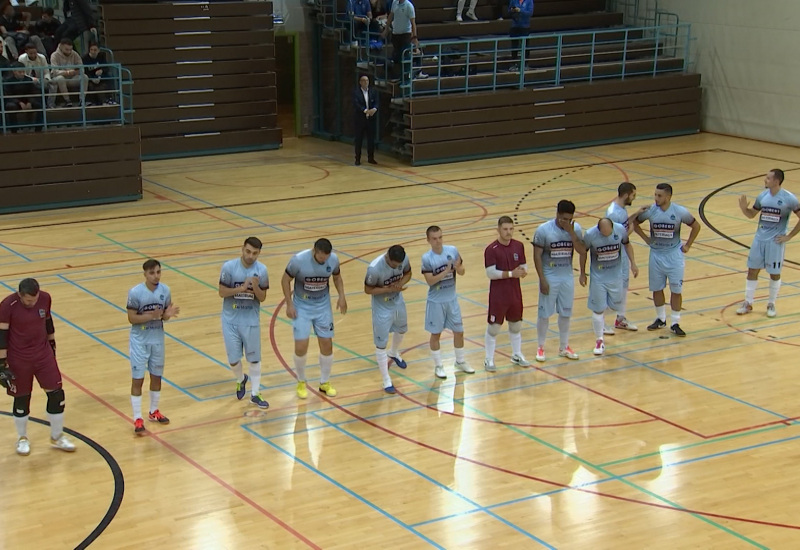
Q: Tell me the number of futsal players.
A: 12